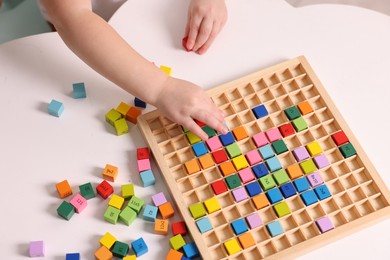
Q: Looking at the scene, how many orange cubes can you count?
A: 15